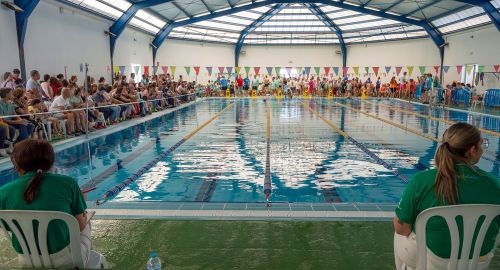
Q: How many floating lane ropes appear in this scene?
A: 5